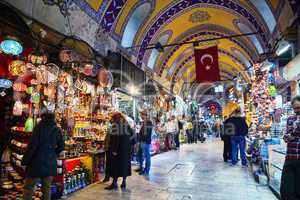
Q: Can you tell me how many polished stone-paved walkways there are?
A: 1